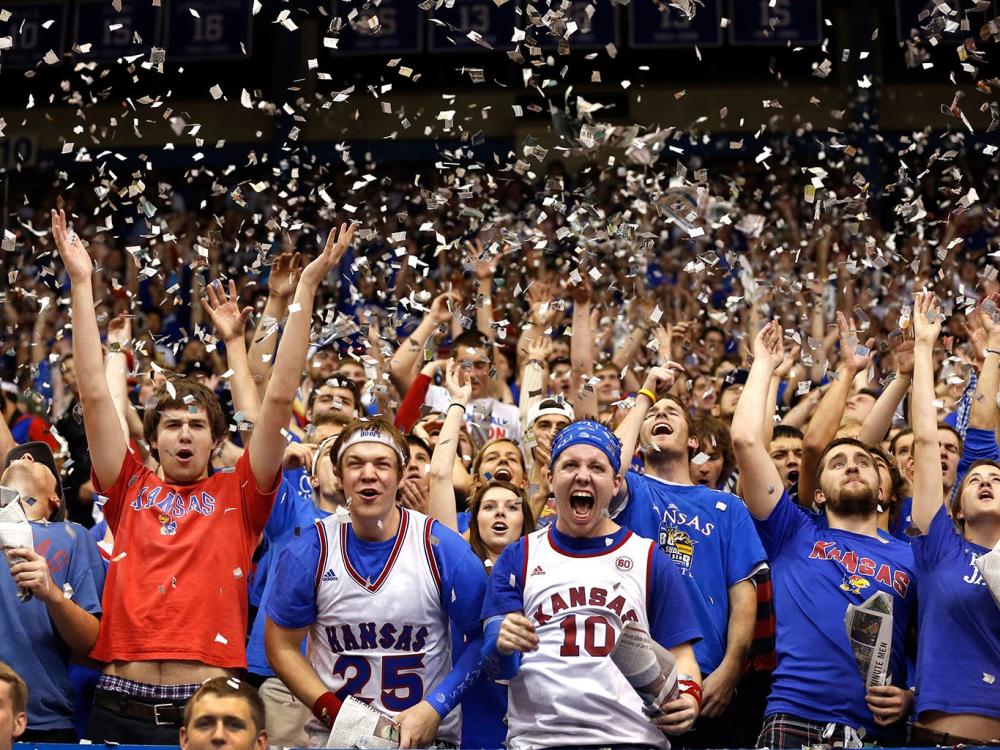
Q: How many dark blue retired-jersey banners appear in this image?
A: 9